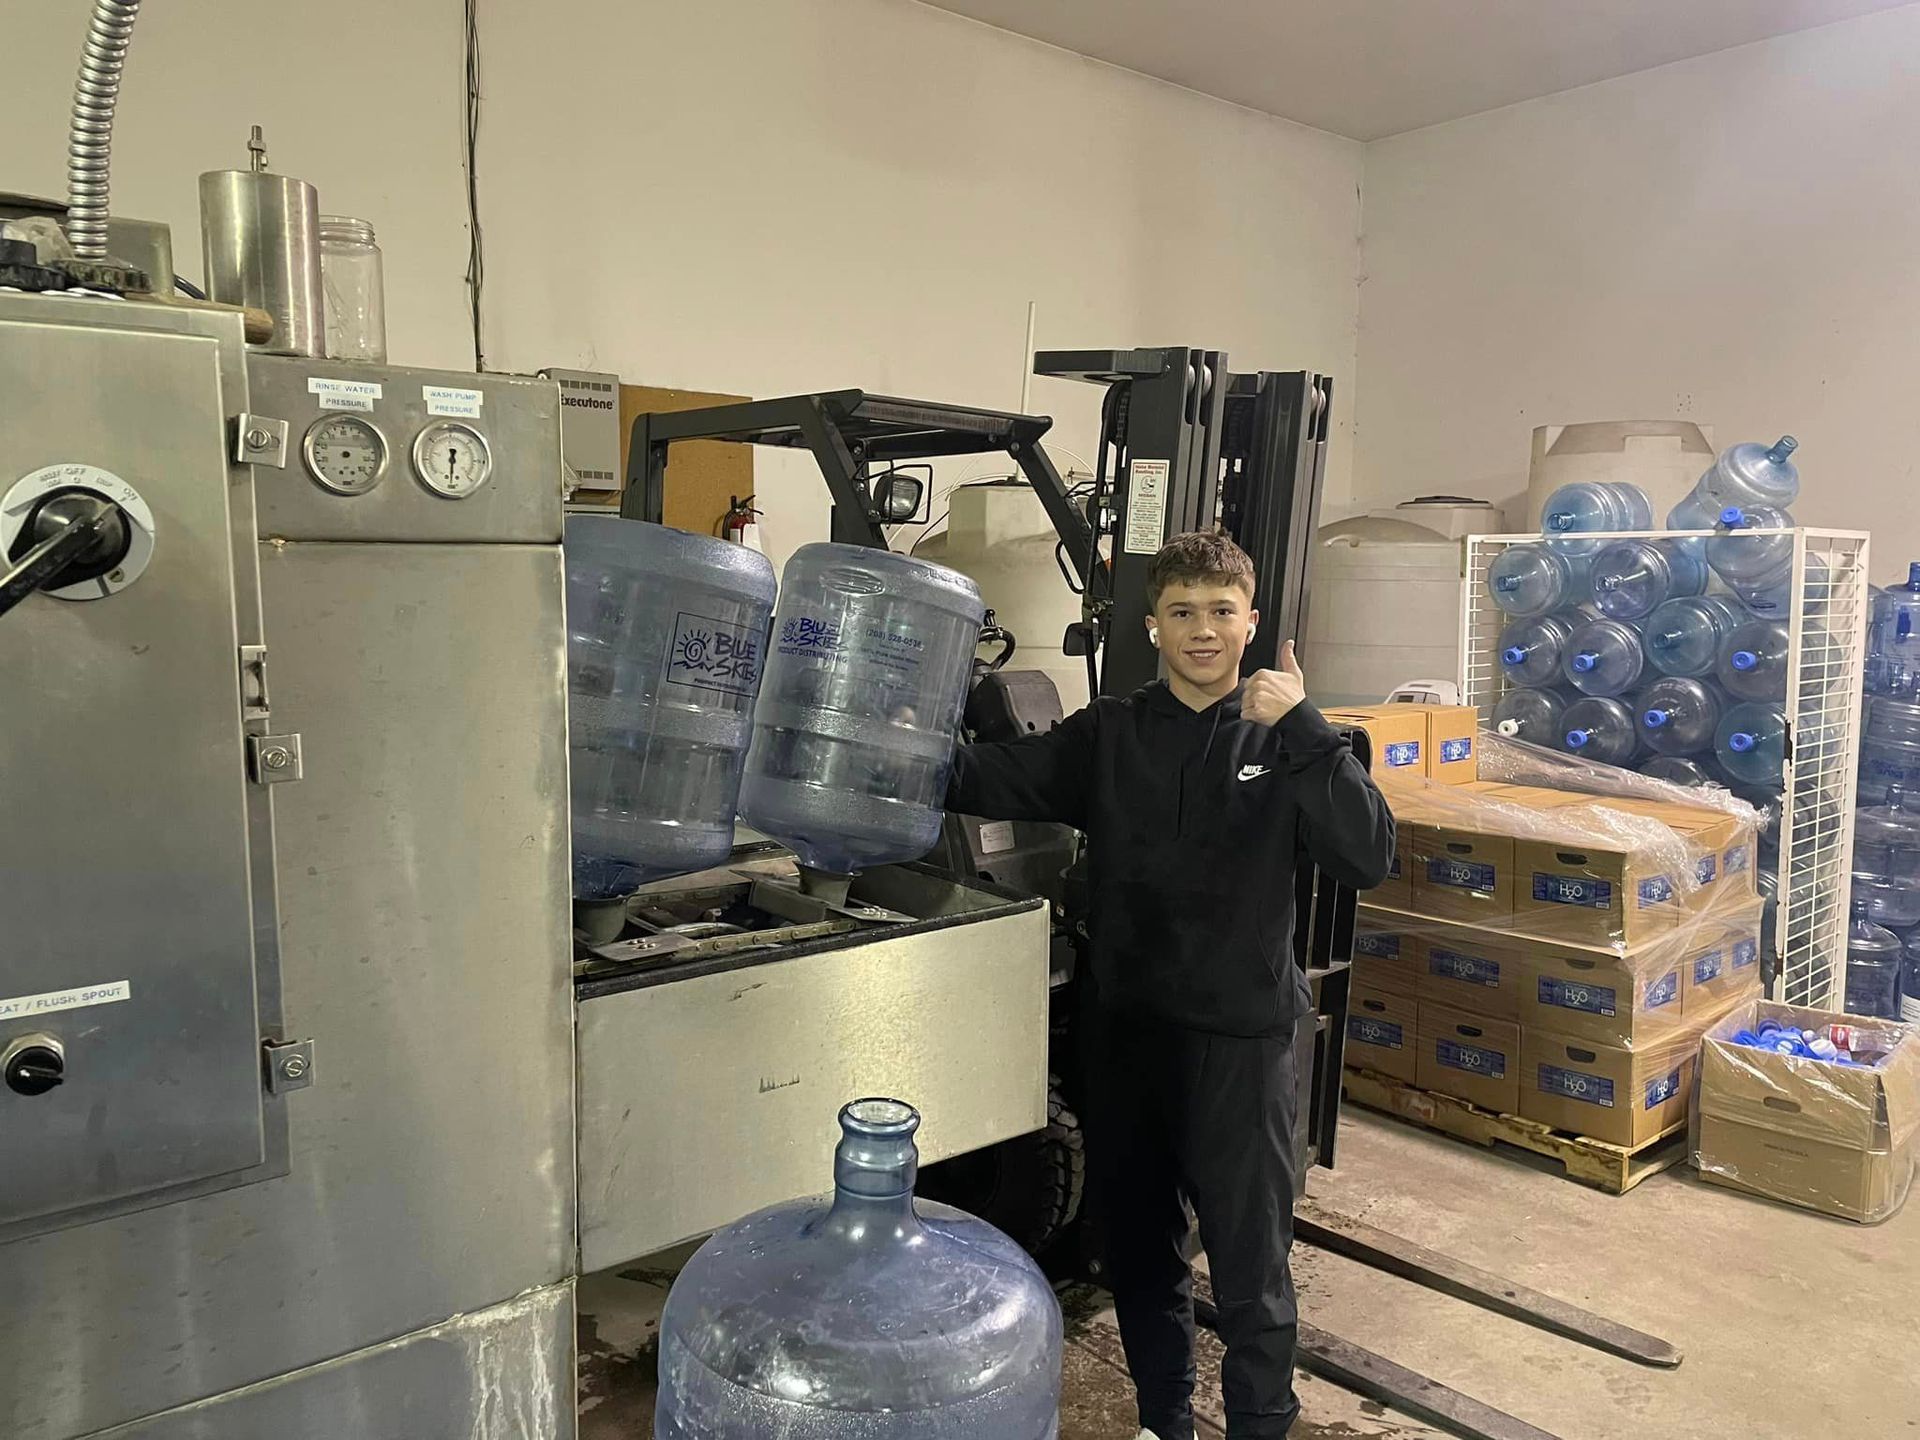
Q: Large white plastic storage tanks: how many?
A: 3